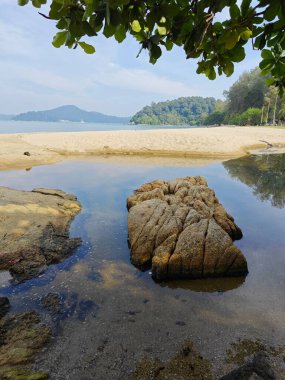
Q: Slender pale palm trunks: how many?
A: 3